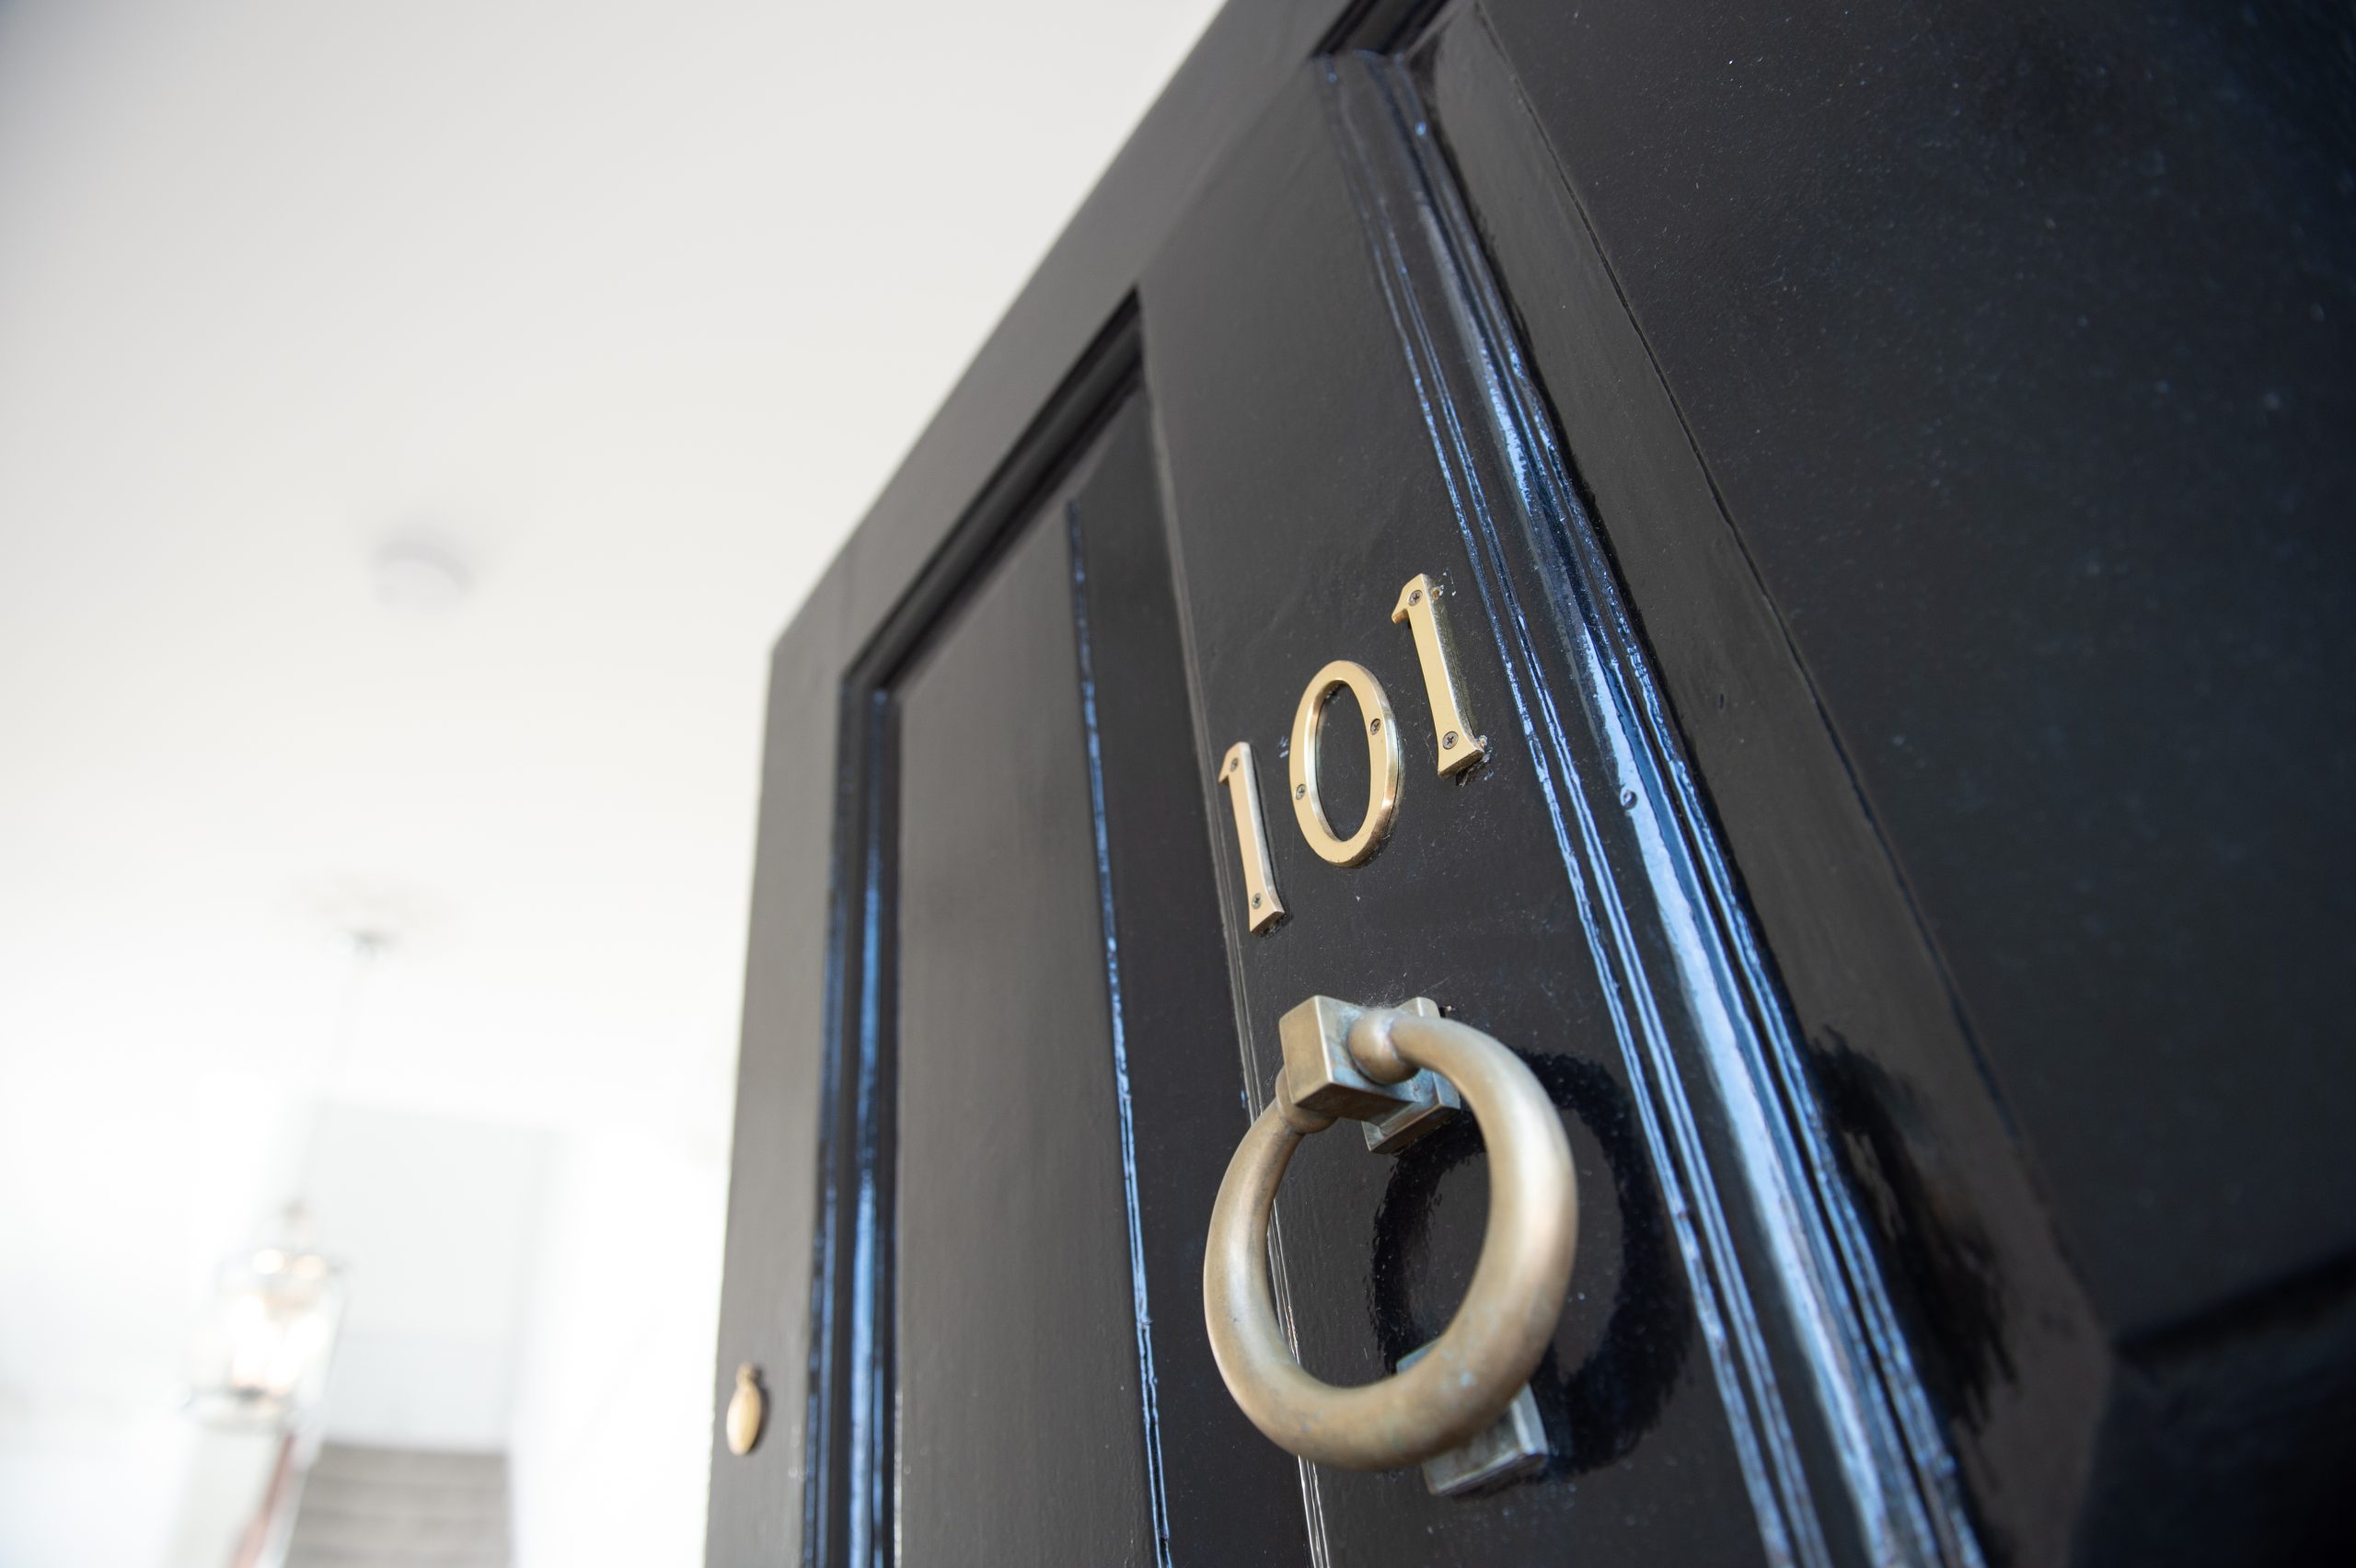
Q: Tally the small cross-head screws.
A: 6